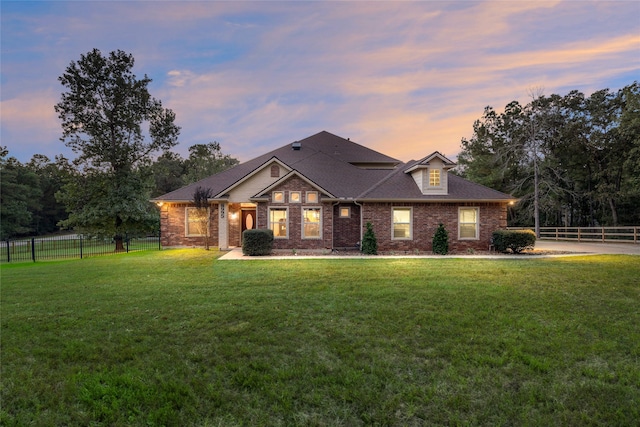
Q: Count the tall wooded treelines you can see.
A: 2